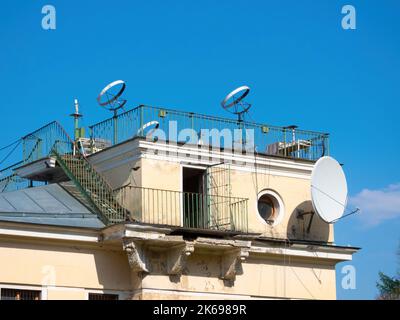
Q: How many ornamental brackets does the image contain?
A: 3